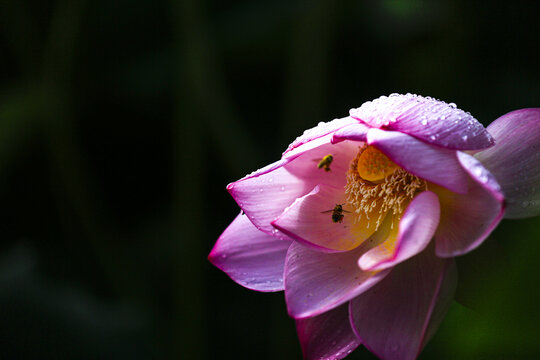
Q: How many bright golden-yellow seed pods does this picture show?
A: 1